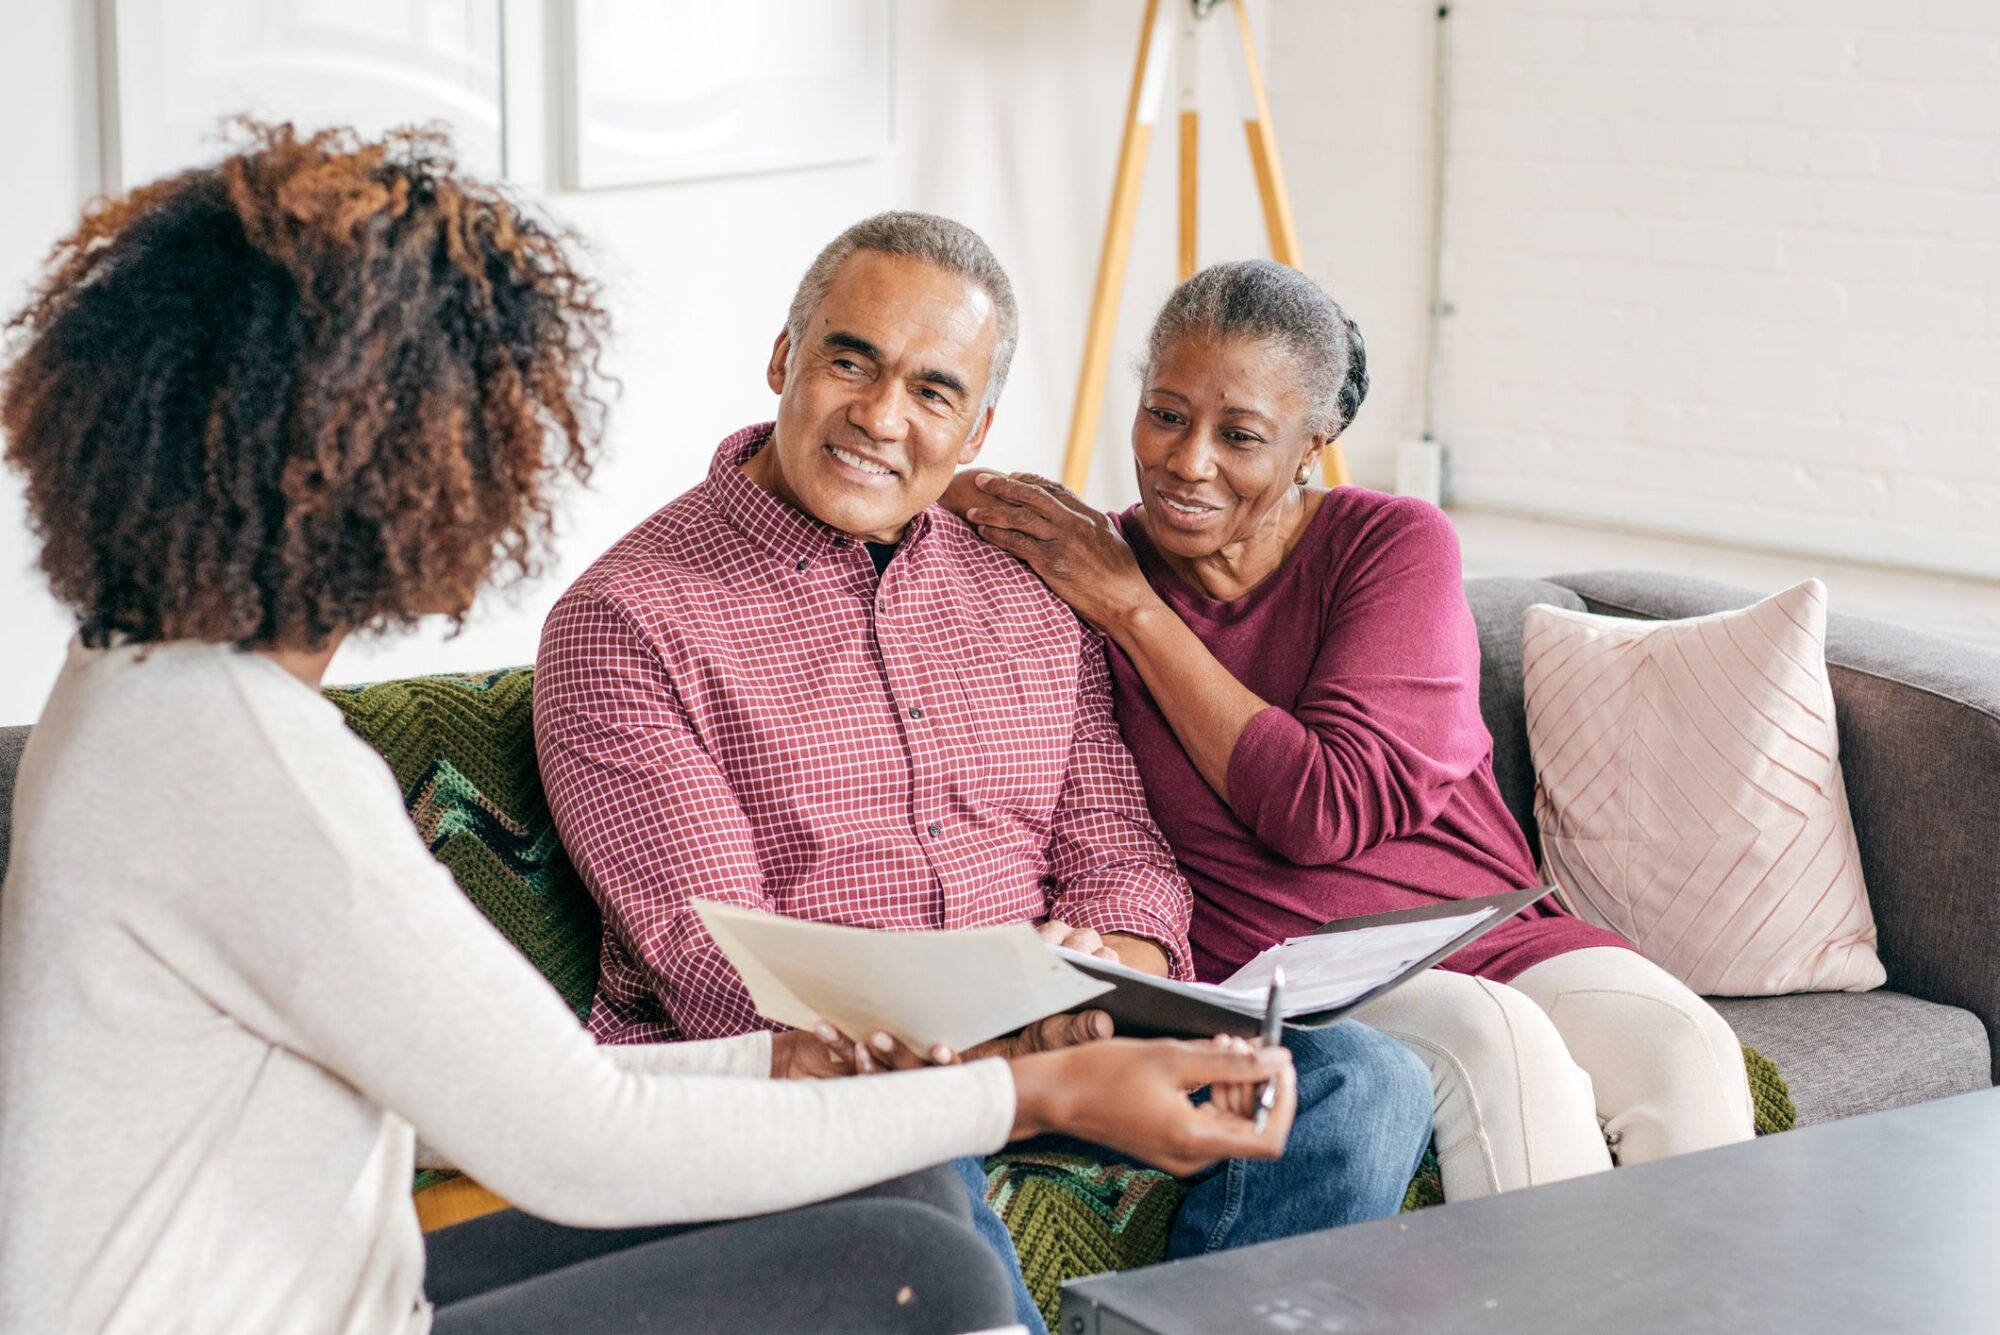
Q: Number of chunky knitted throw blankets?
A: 1